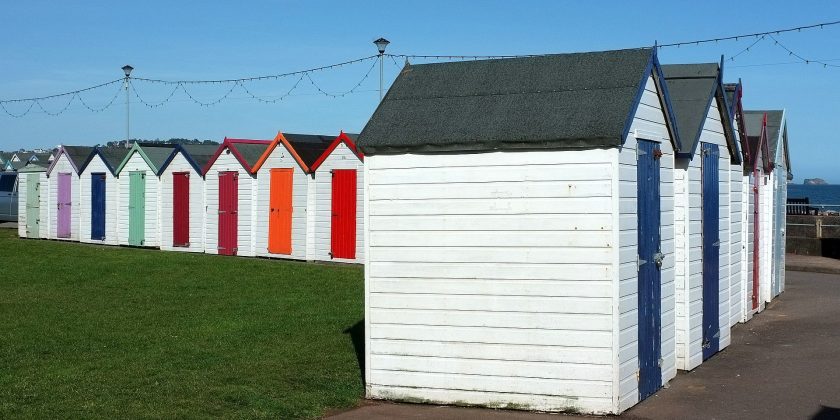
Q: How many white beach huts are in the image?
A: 13